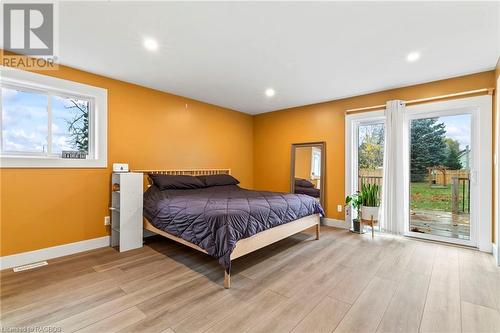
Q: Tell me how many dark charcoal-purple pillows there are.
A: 2